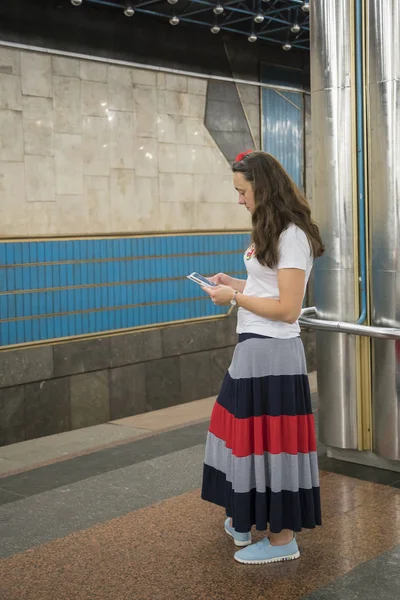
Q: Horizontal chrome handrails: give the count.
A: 1